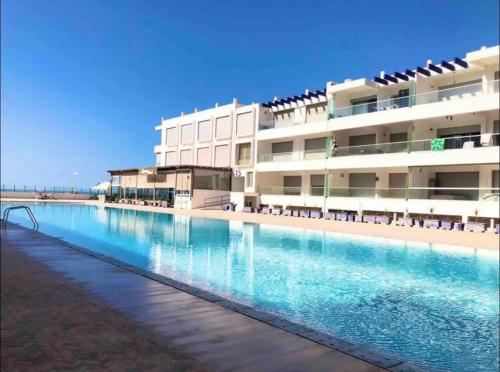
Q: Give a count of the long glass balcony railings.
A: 3